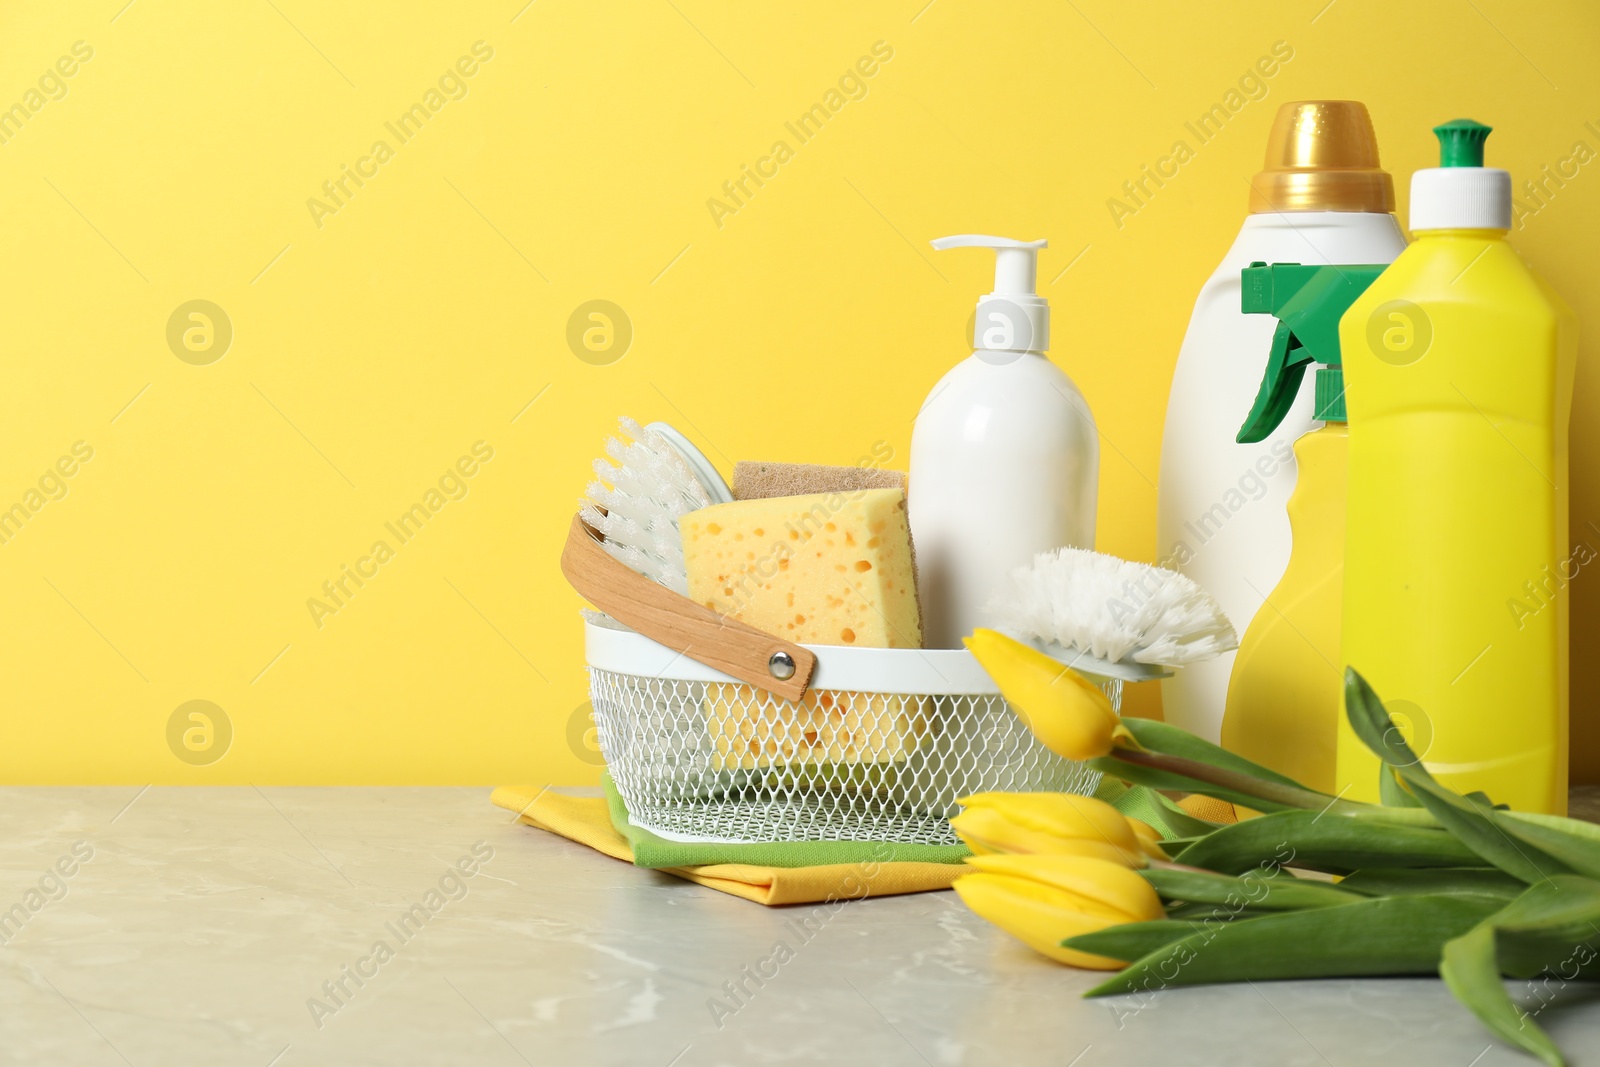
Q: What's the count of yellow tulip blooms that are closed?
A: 3